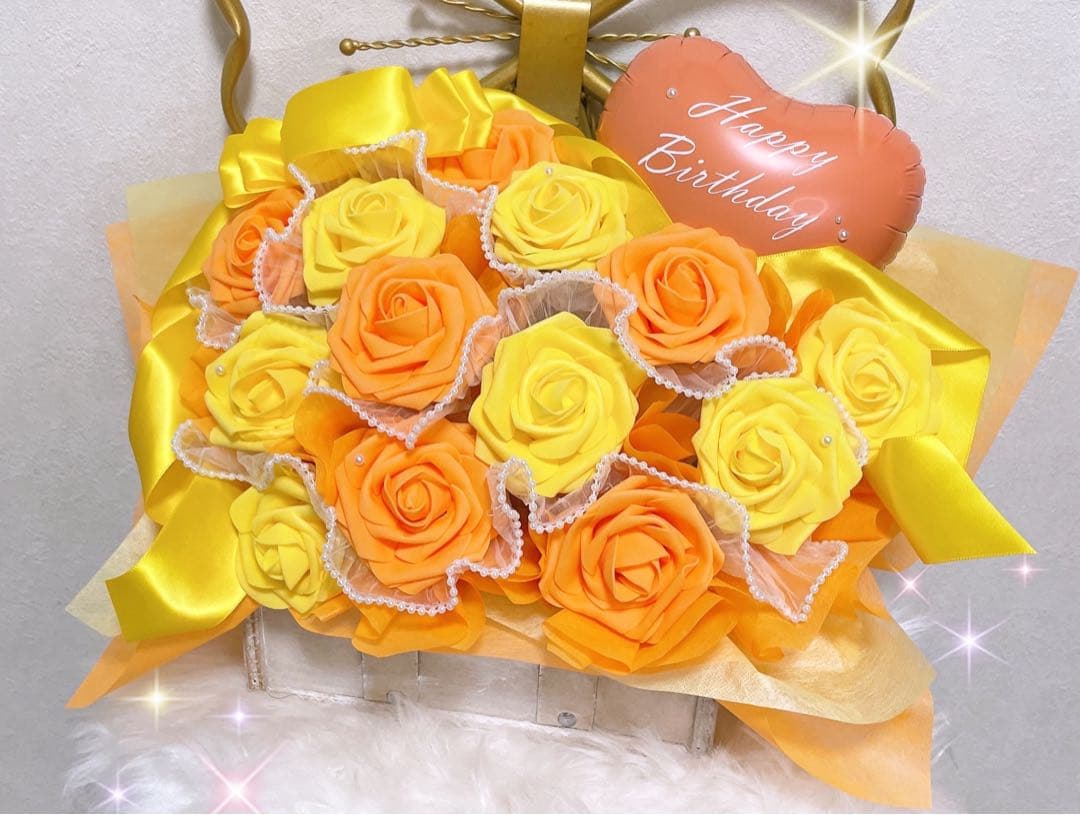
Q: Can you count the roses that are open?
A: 13